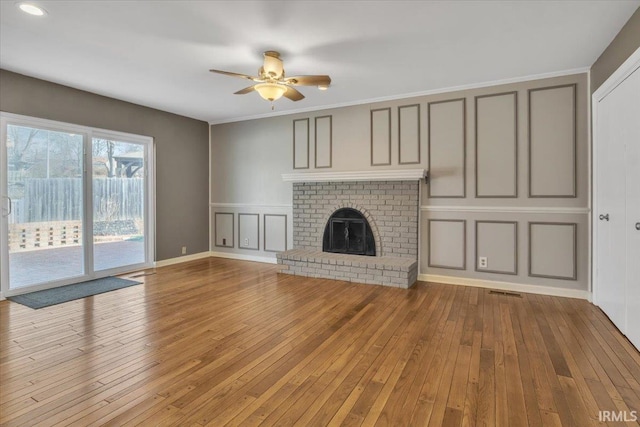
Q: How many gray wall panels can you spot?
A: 13